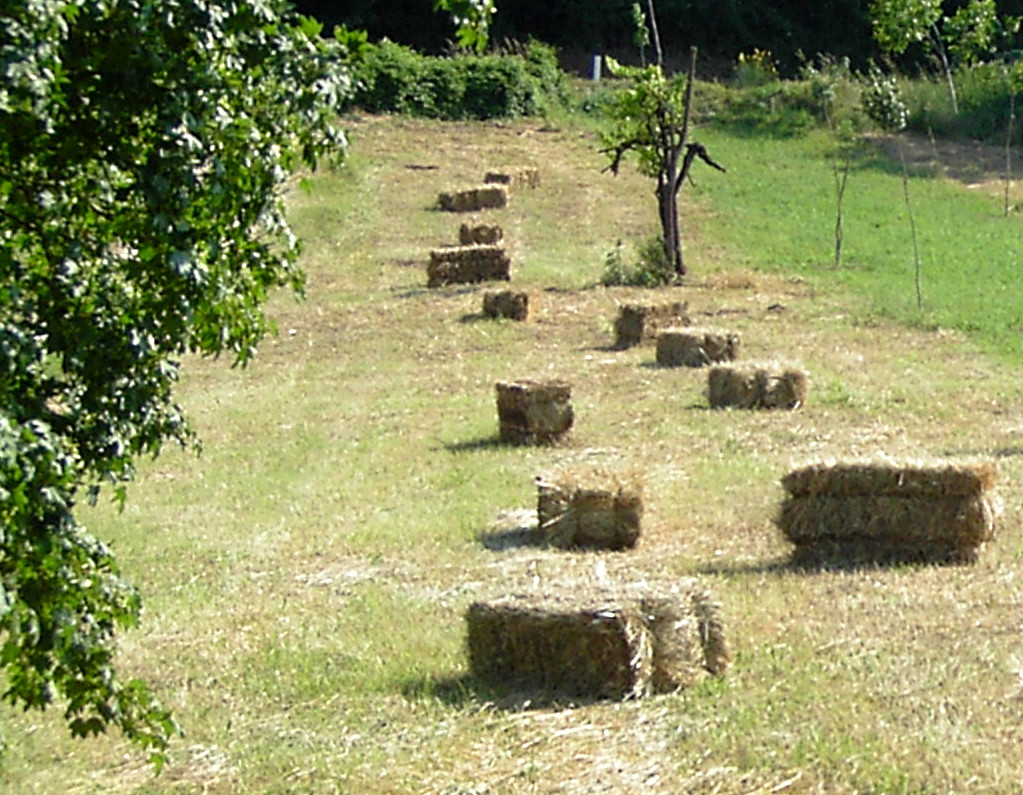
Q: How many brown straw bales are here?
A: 12